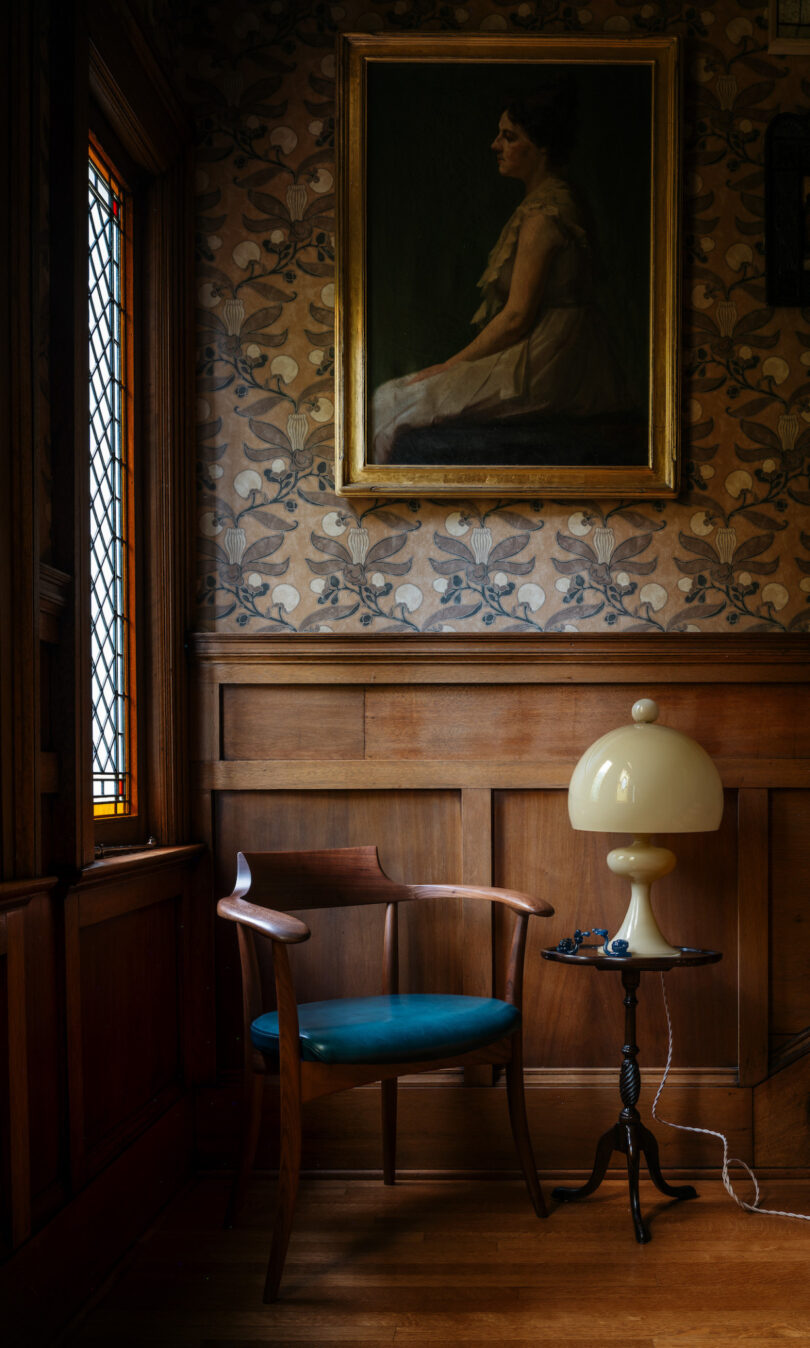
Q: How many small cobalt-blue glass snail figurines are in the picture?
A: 2